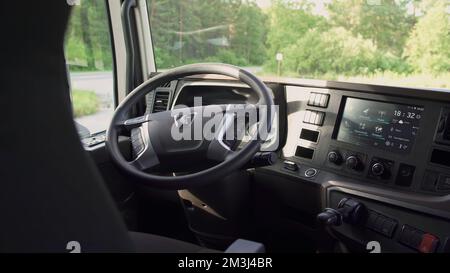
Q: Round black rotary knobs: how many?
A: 3